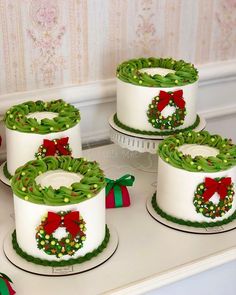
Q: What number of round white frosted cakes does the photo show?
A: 4